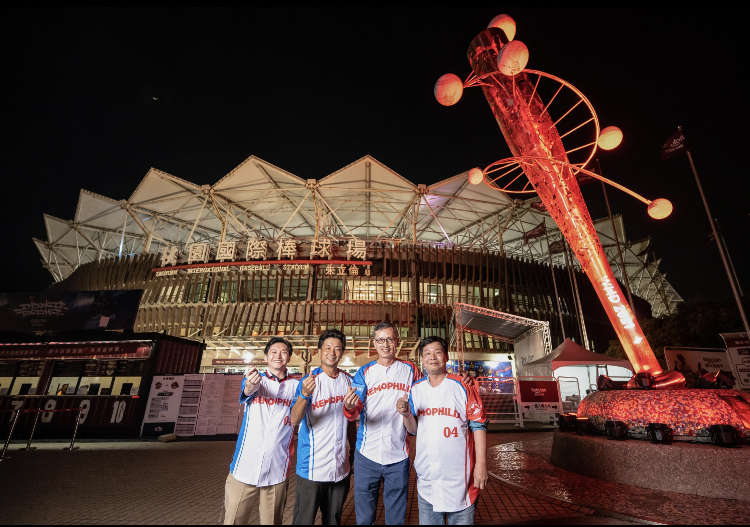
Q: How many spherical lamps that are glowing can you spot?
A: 6